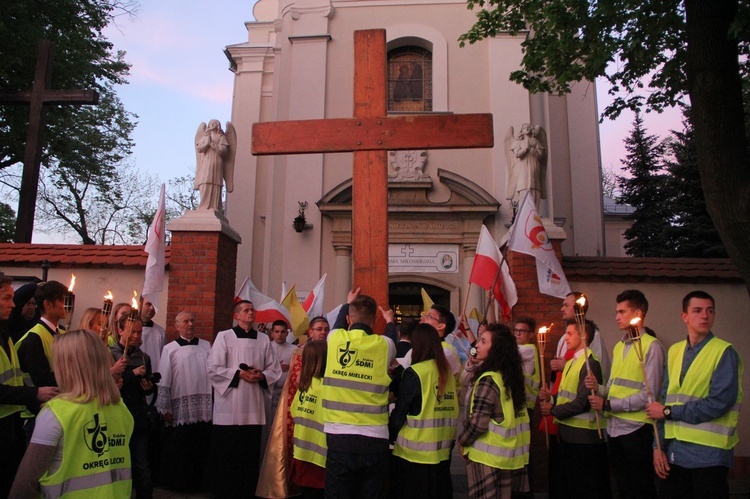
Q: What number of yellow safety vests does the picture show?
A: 13